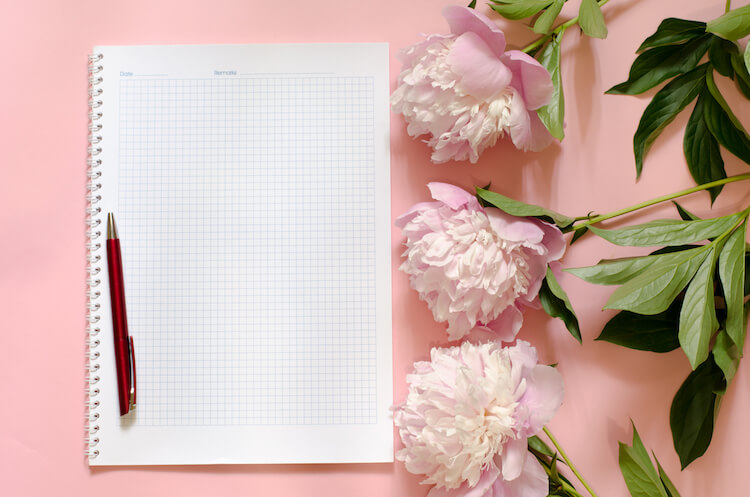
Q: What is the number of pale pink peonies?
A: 3